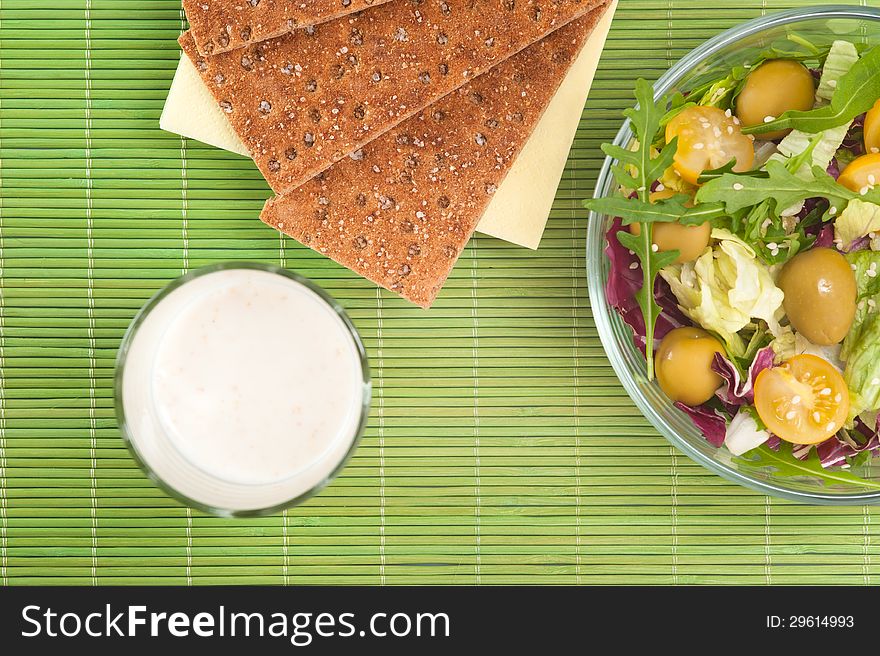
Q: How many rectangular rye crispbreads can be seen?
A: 3